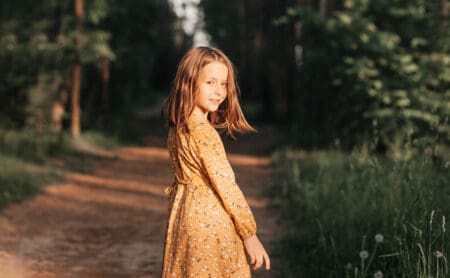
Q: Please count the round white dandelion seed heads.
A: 3